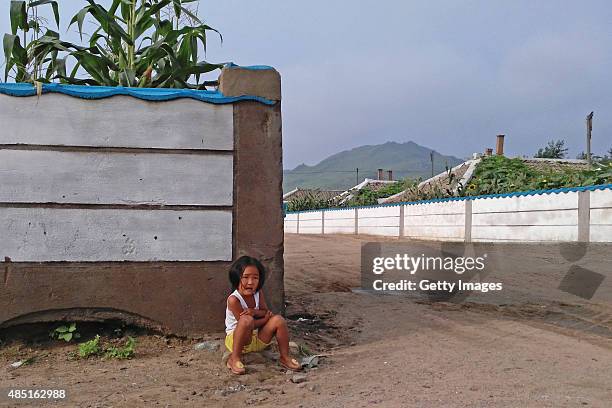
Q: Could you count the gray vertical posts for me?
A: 6